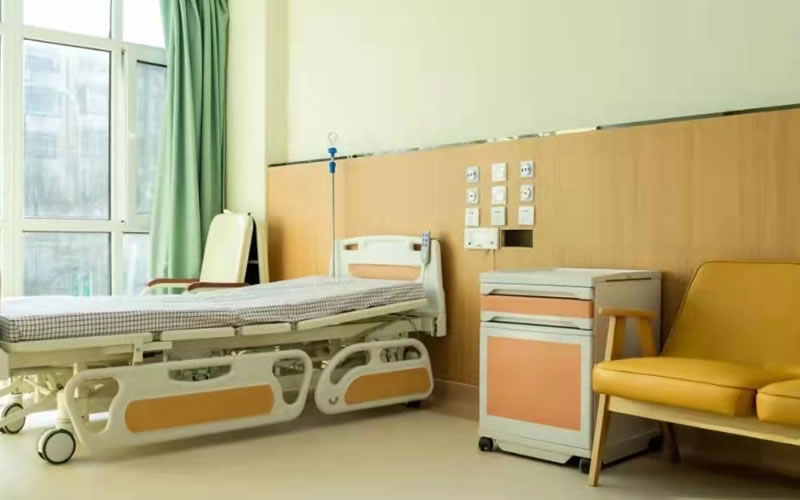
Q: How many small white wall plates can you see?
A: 9